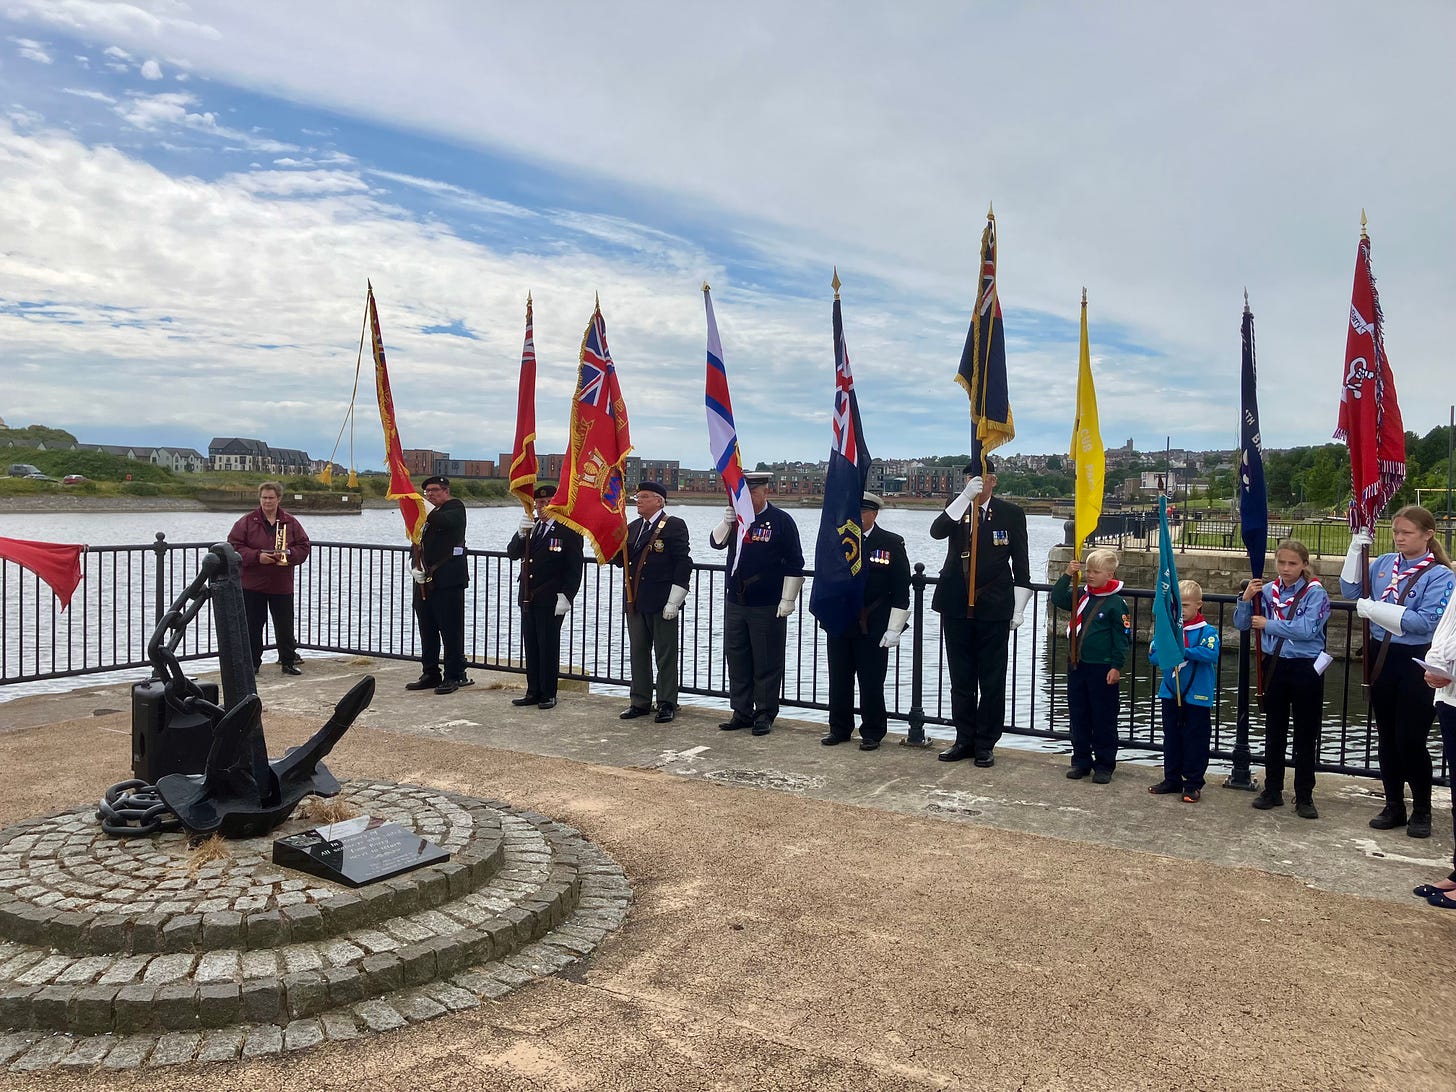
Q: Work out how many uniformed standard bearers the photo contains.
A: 10